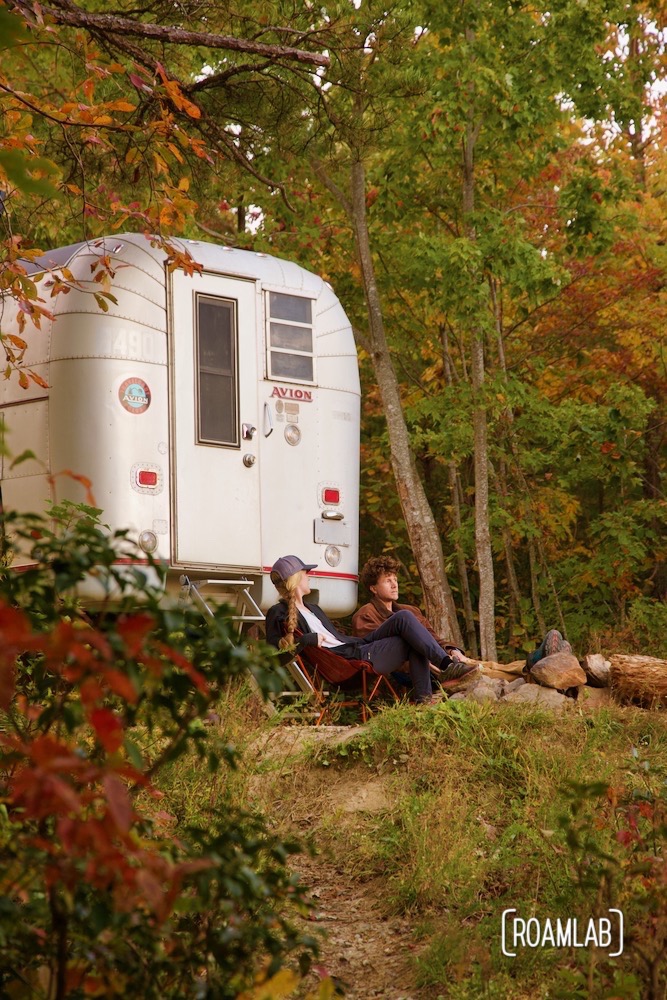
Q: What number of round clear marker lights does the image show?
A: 3